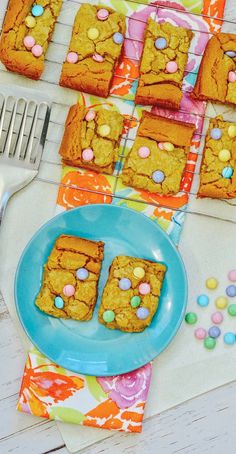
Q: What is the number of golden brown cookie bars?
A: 9